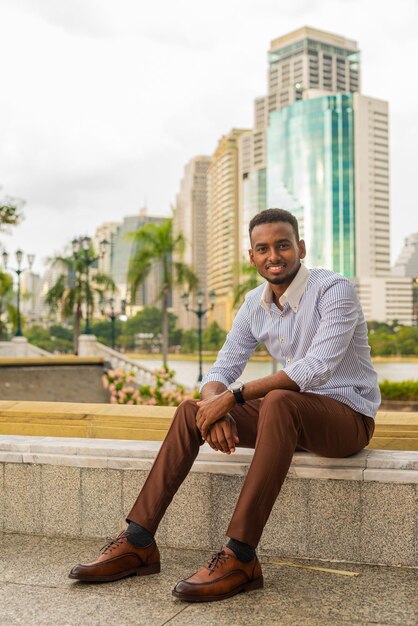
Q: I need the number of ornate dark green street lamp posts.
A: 4